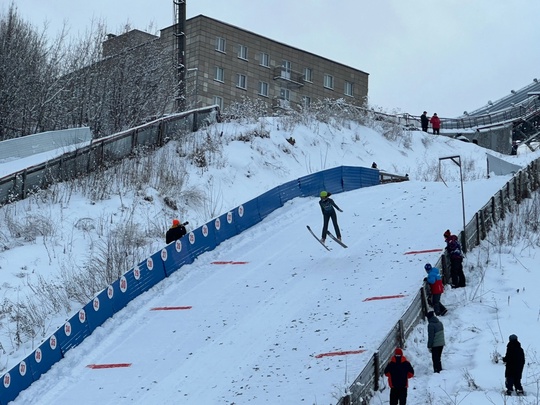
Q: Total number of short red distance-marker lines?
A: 6